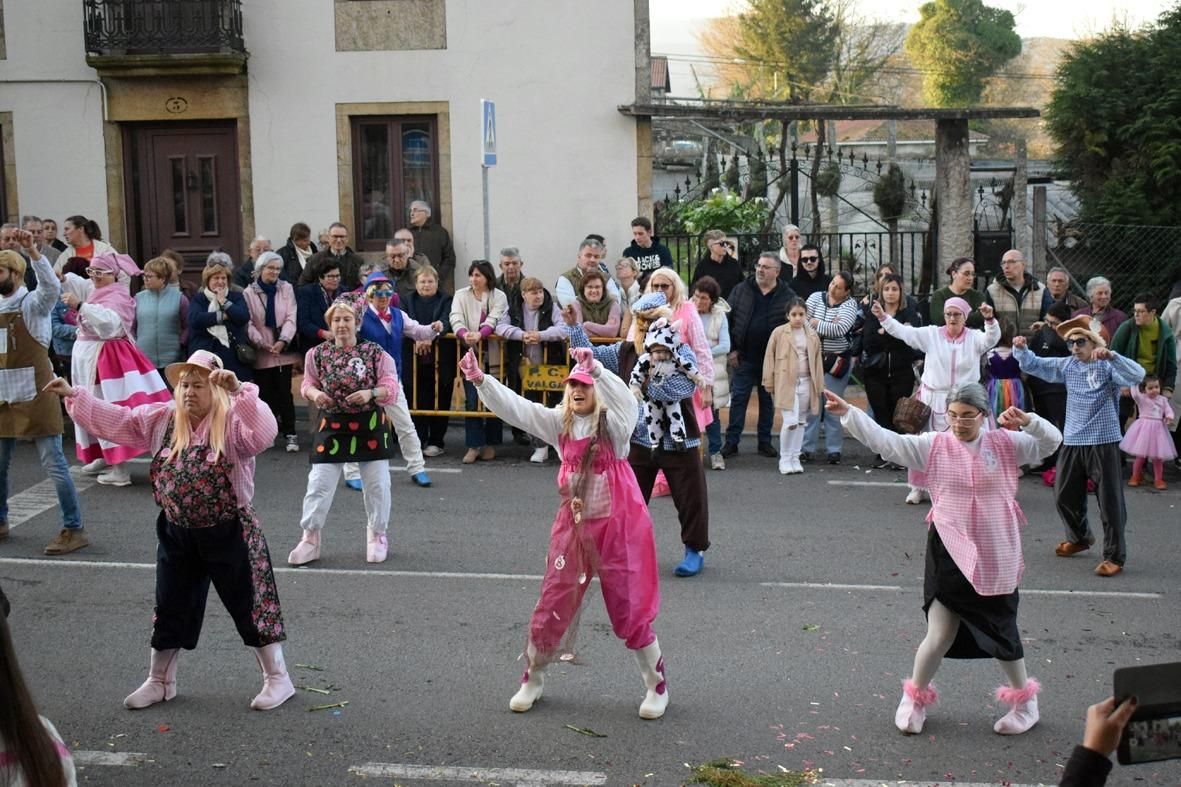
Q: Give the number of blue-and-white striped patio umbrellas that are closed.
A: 0